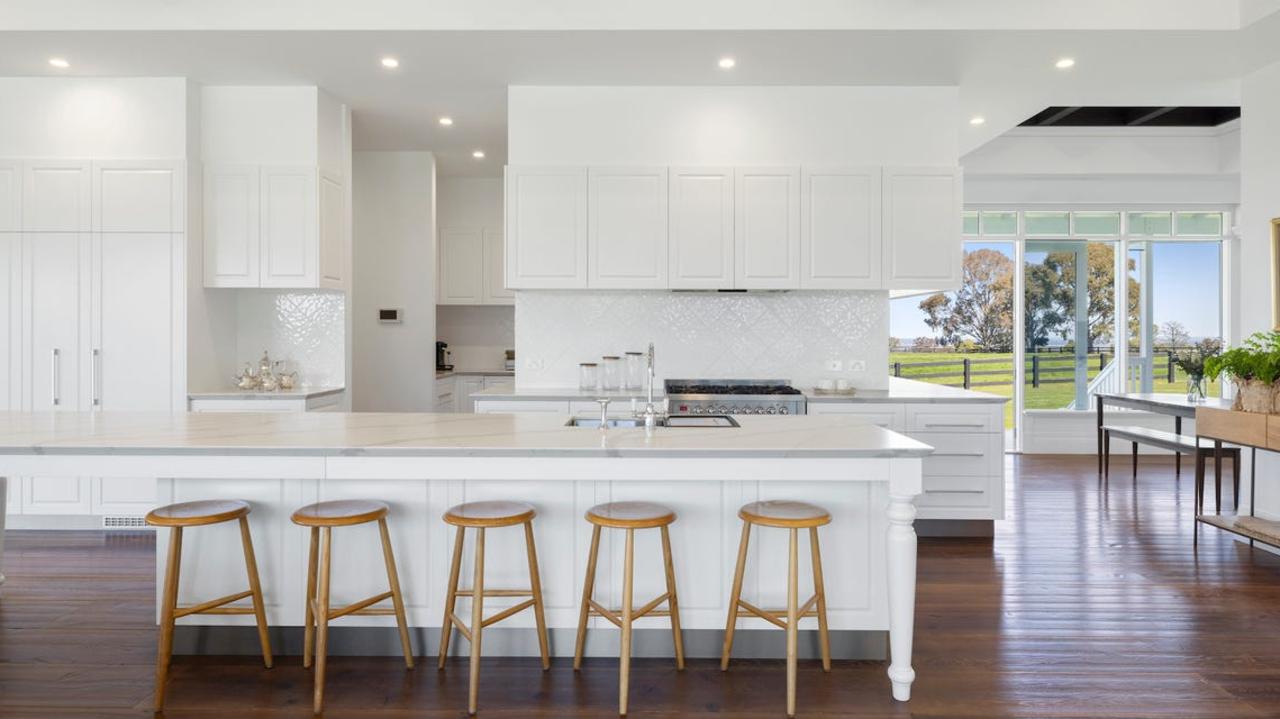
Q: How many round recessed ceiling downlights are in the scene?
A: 7